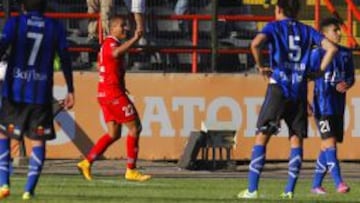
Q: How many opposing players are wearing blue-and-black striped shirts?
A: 3